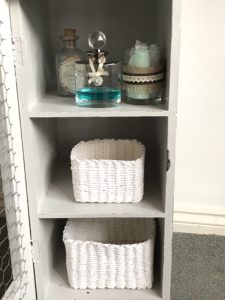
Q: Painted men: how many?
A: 0